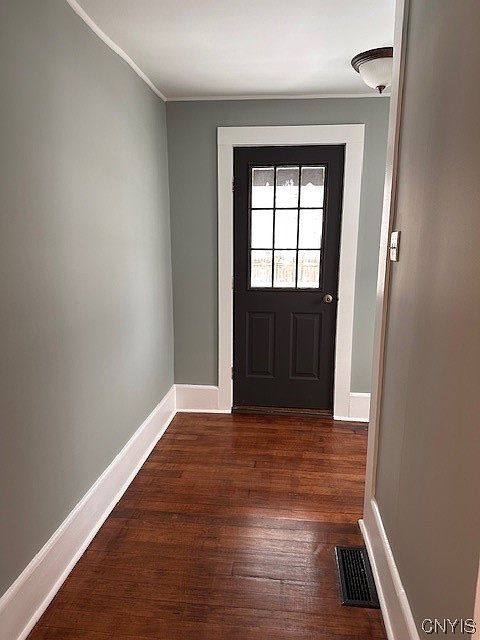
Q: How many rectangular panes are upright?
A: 9